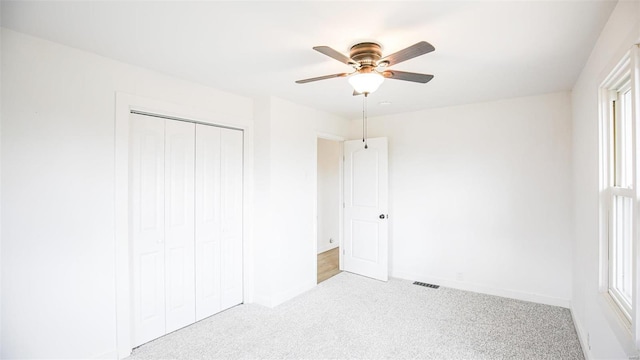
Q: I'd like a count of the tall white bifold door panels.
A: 4